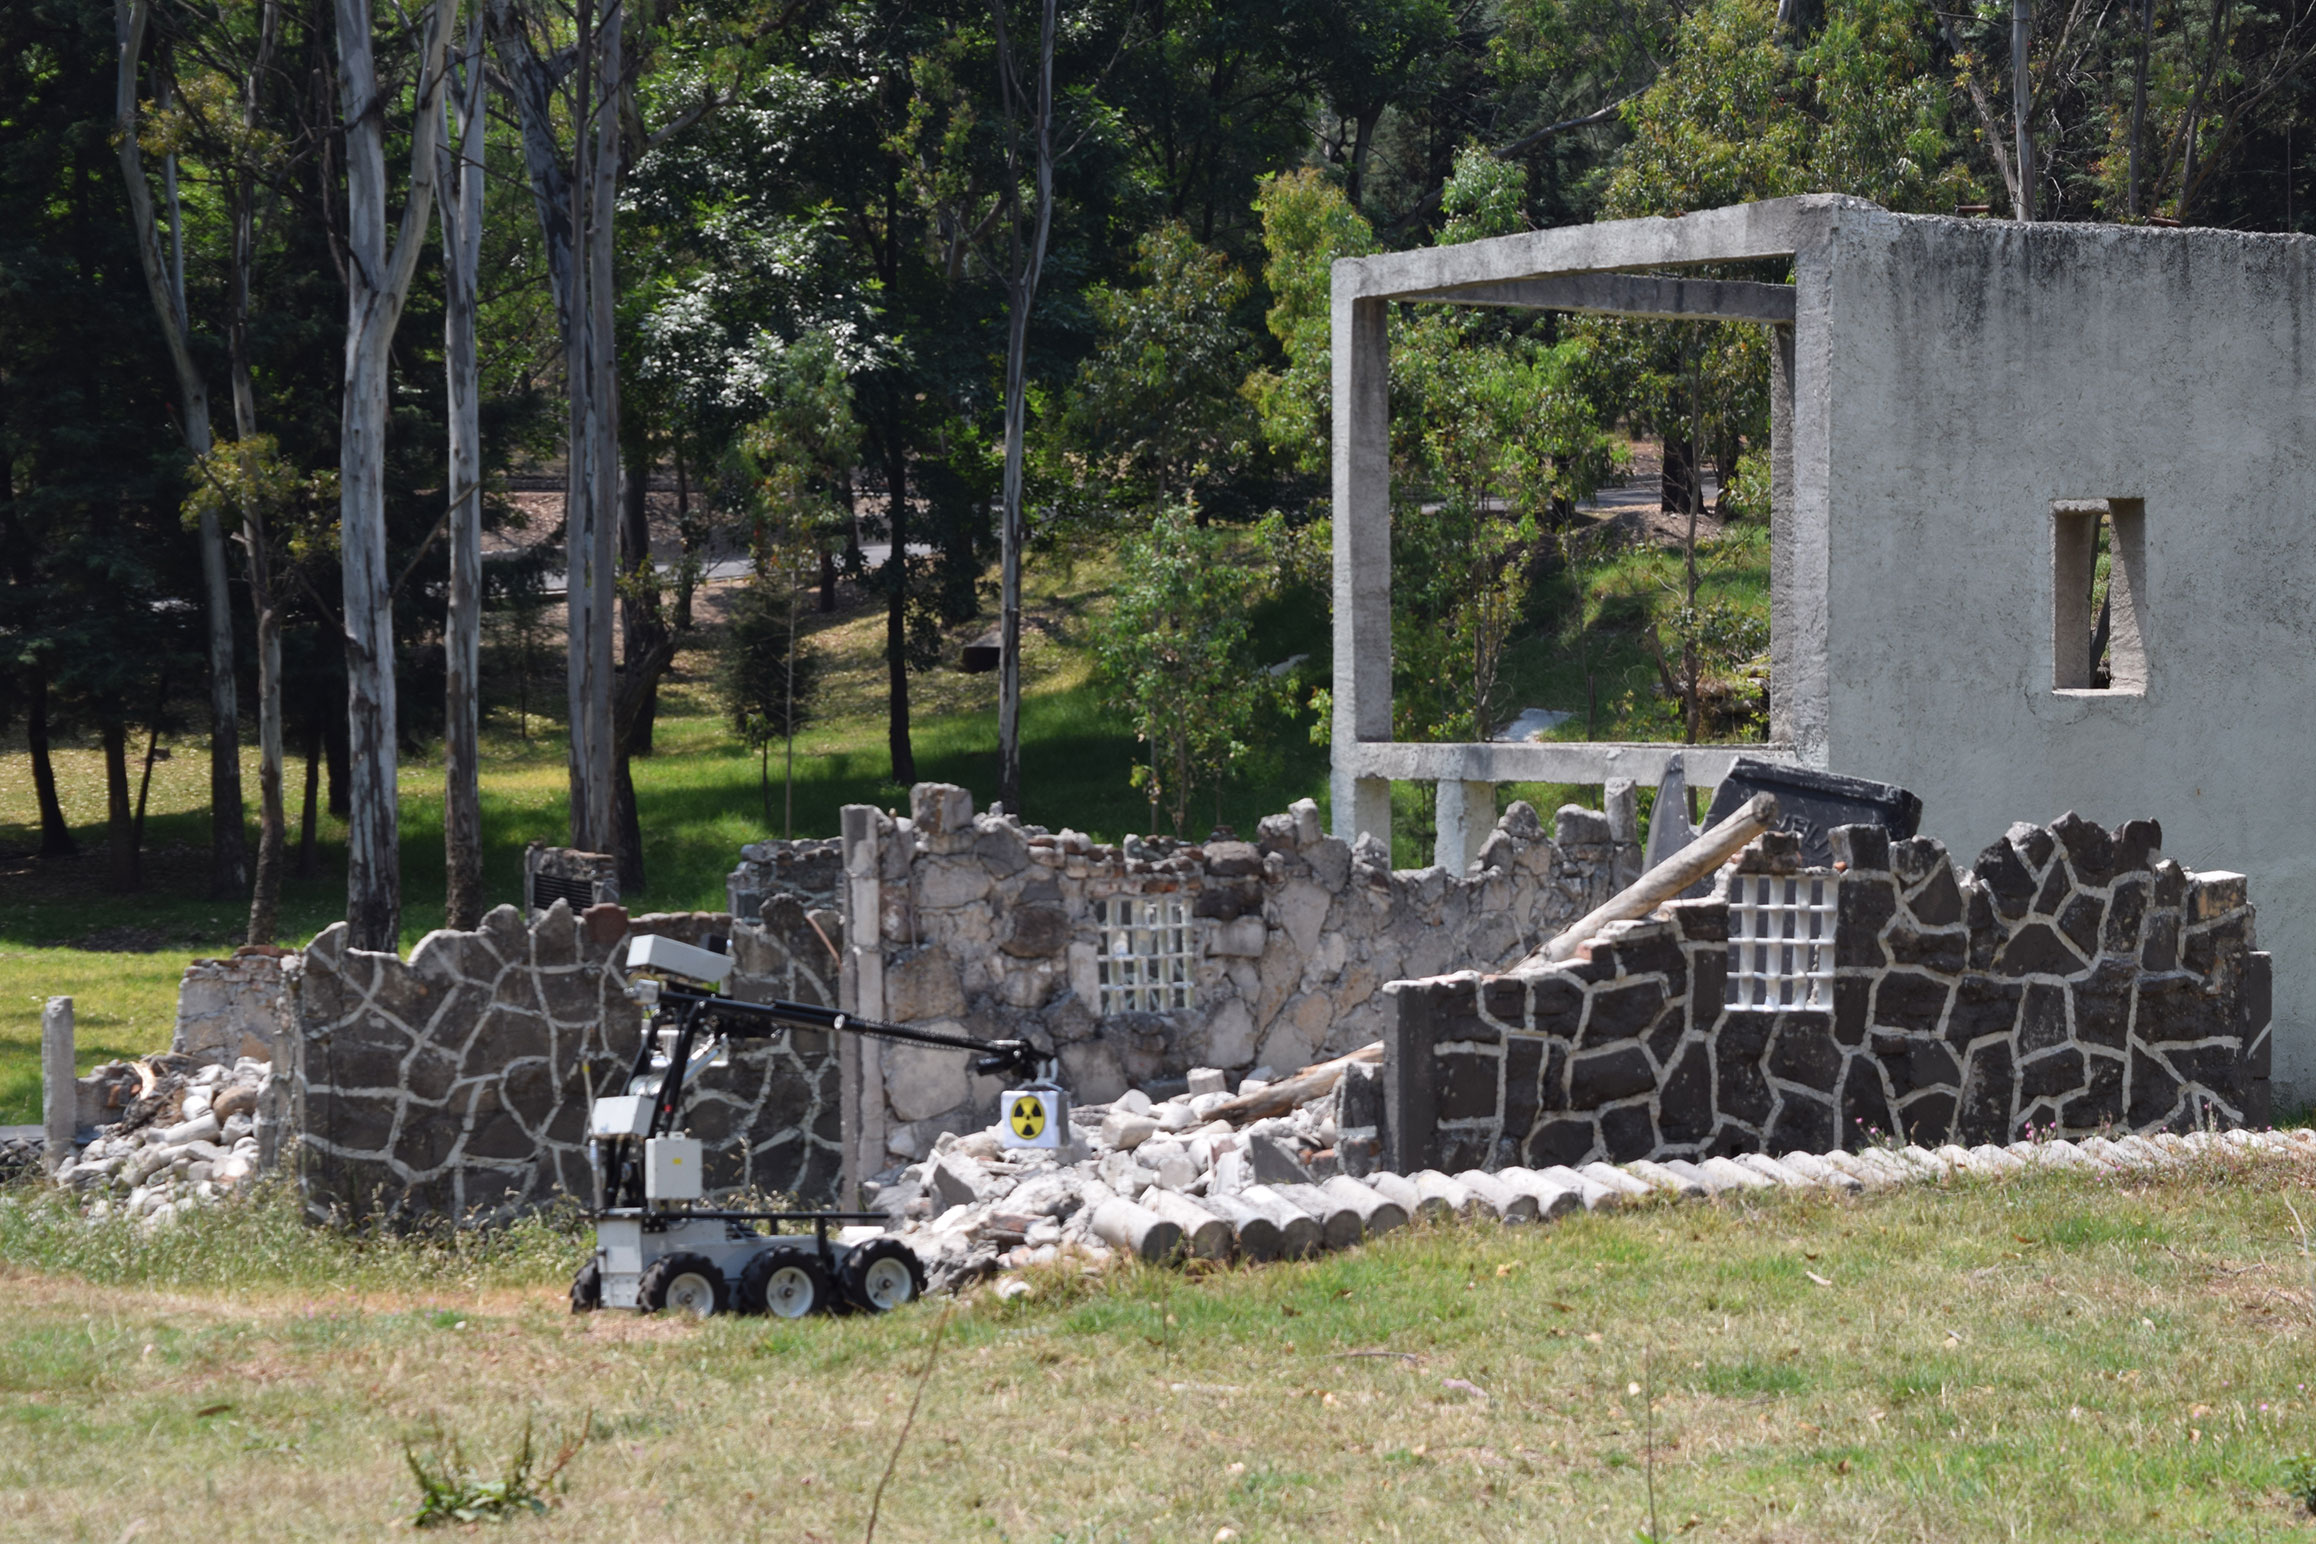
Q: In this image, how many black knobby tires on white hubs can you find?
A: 3